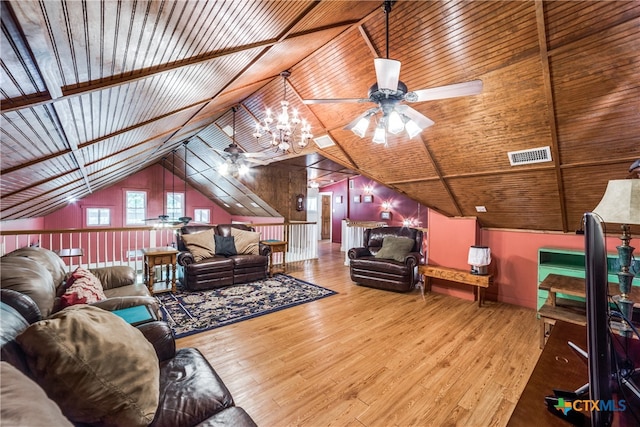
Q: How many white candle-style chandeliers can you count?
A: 1